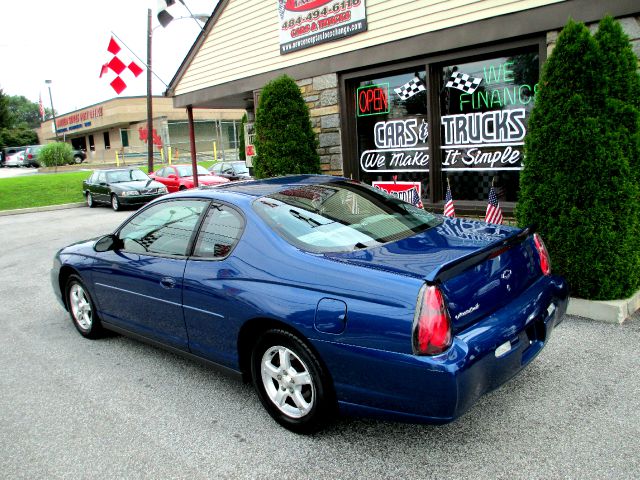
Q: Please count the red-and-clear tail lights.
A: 2